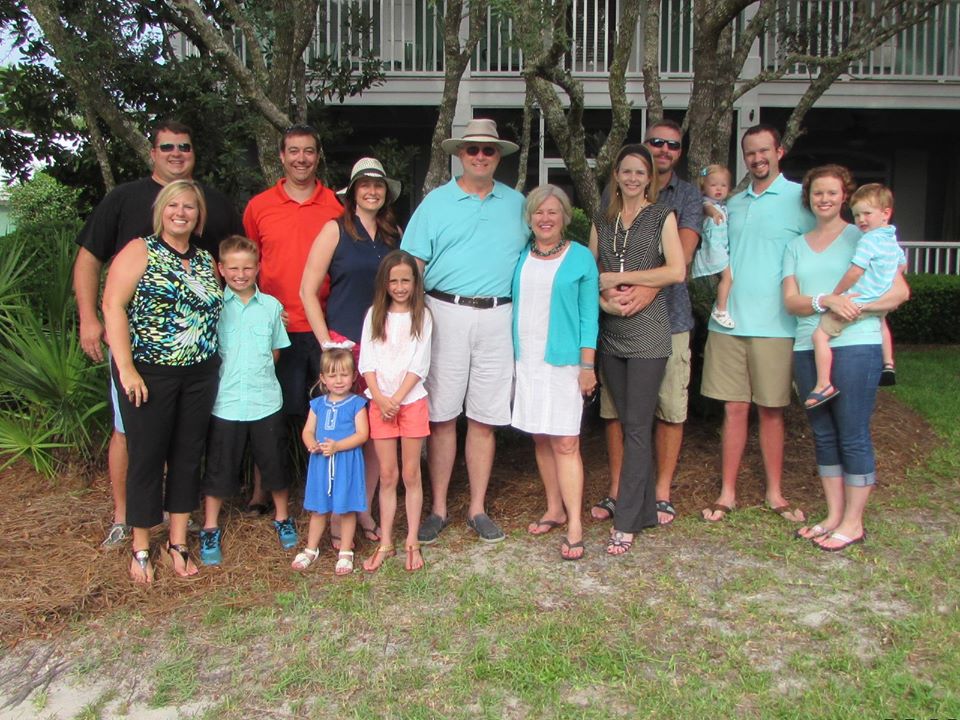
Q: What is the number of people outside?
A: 15